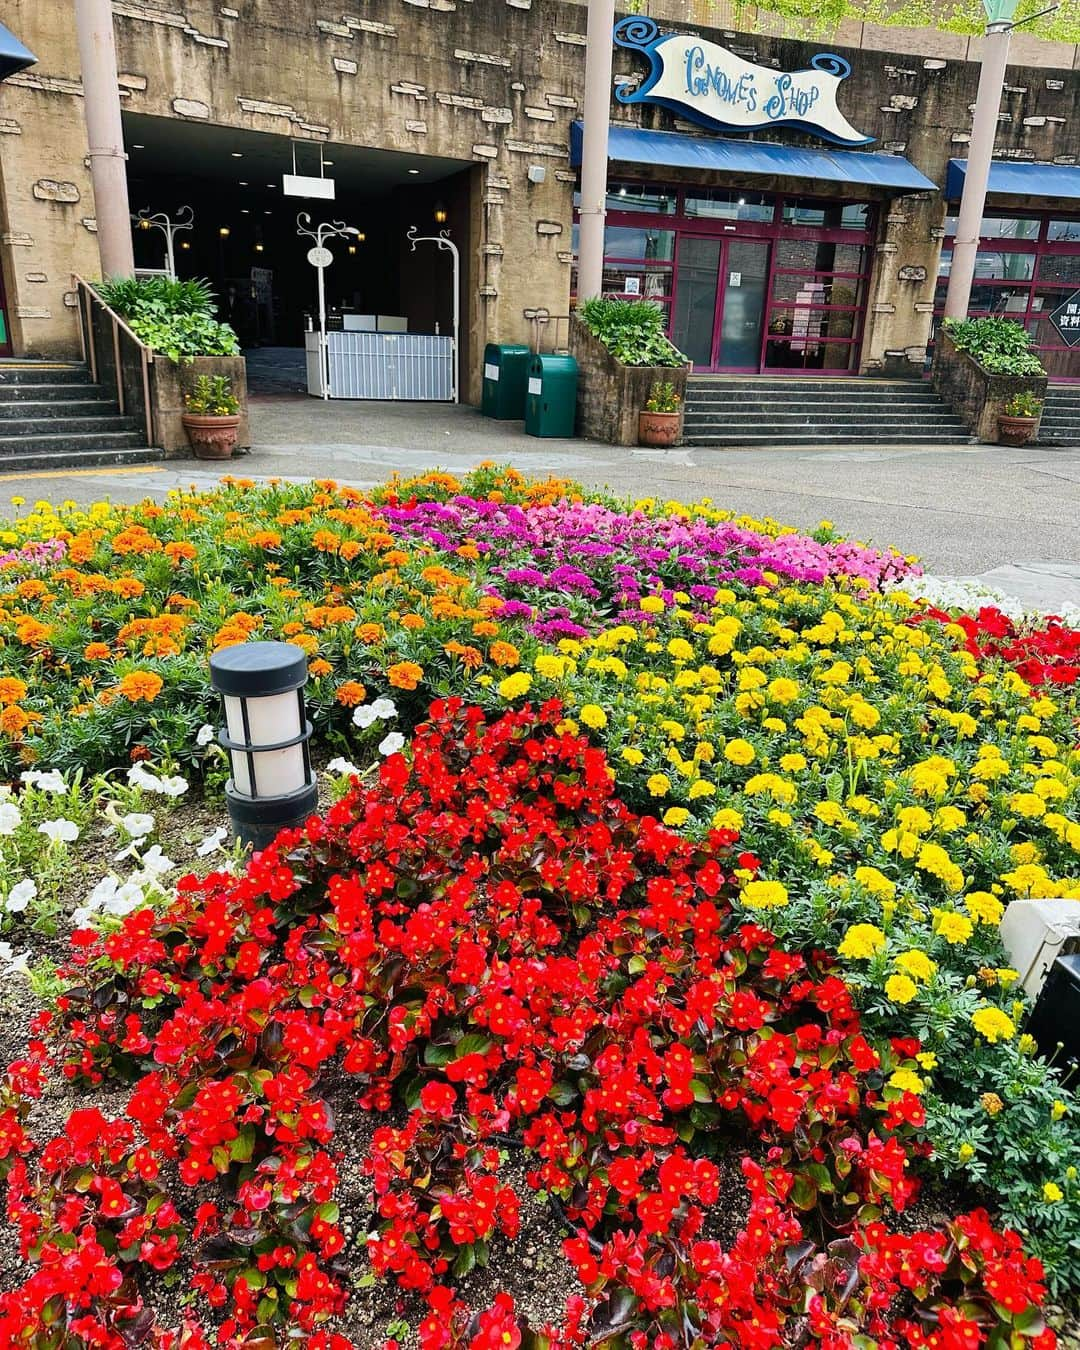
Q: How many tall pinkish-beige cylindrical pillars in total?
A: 3